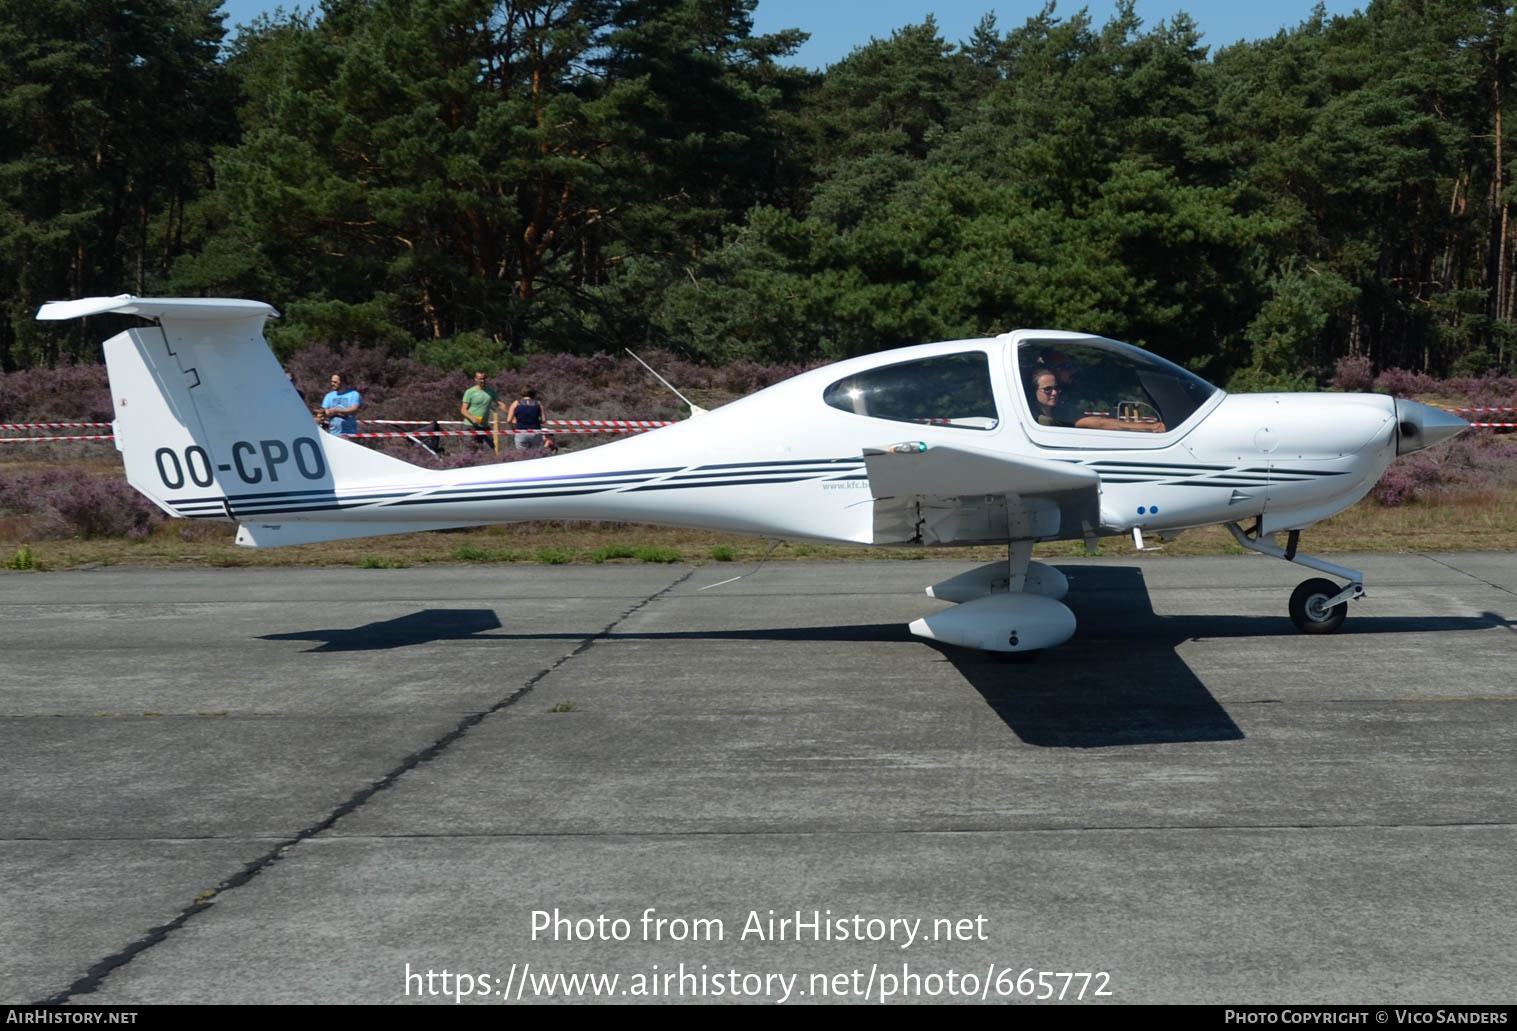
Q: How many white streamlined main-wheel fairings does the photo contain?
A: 2